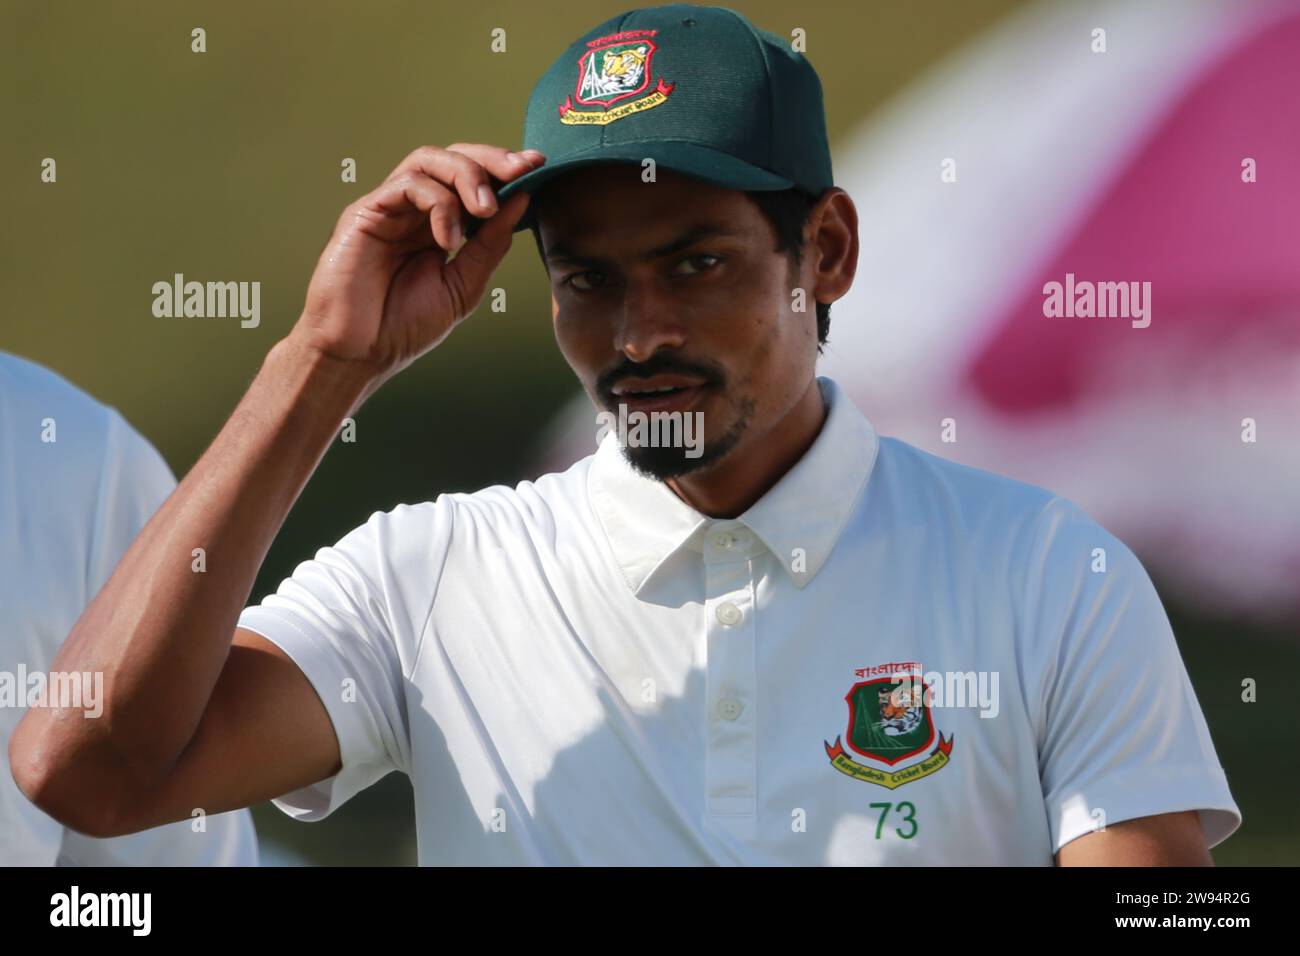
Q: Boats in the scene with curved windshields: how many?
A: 0